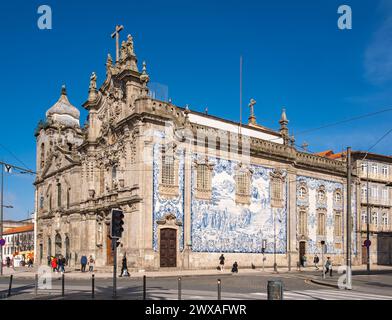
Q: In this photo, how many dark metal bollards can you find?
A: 7